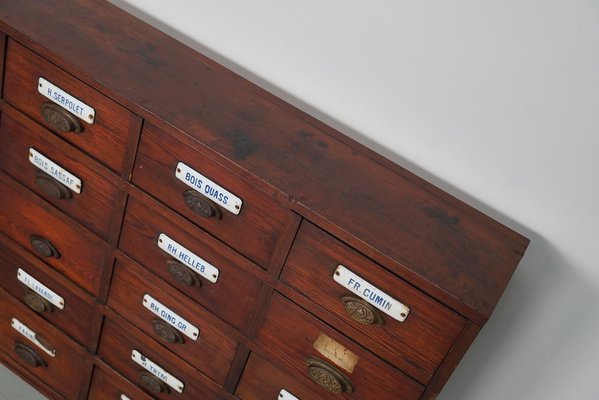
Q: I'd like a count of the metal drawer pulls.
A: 11